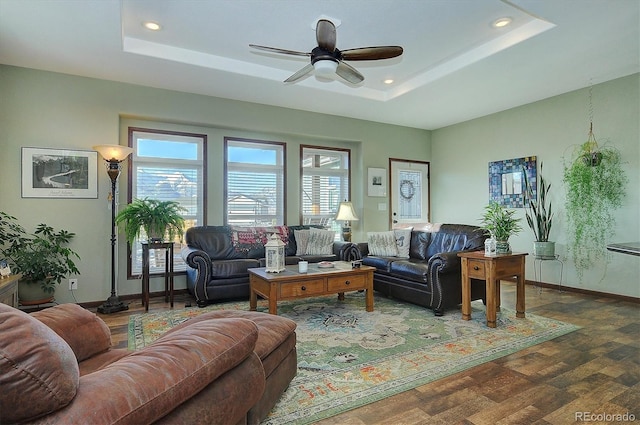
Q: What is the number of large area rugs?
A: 1